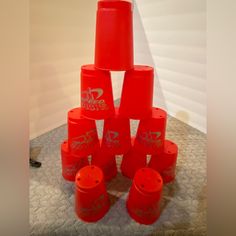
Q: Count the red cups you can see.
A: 12